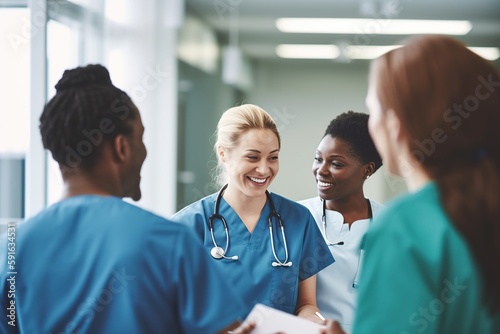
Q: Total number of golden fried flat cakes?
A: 0